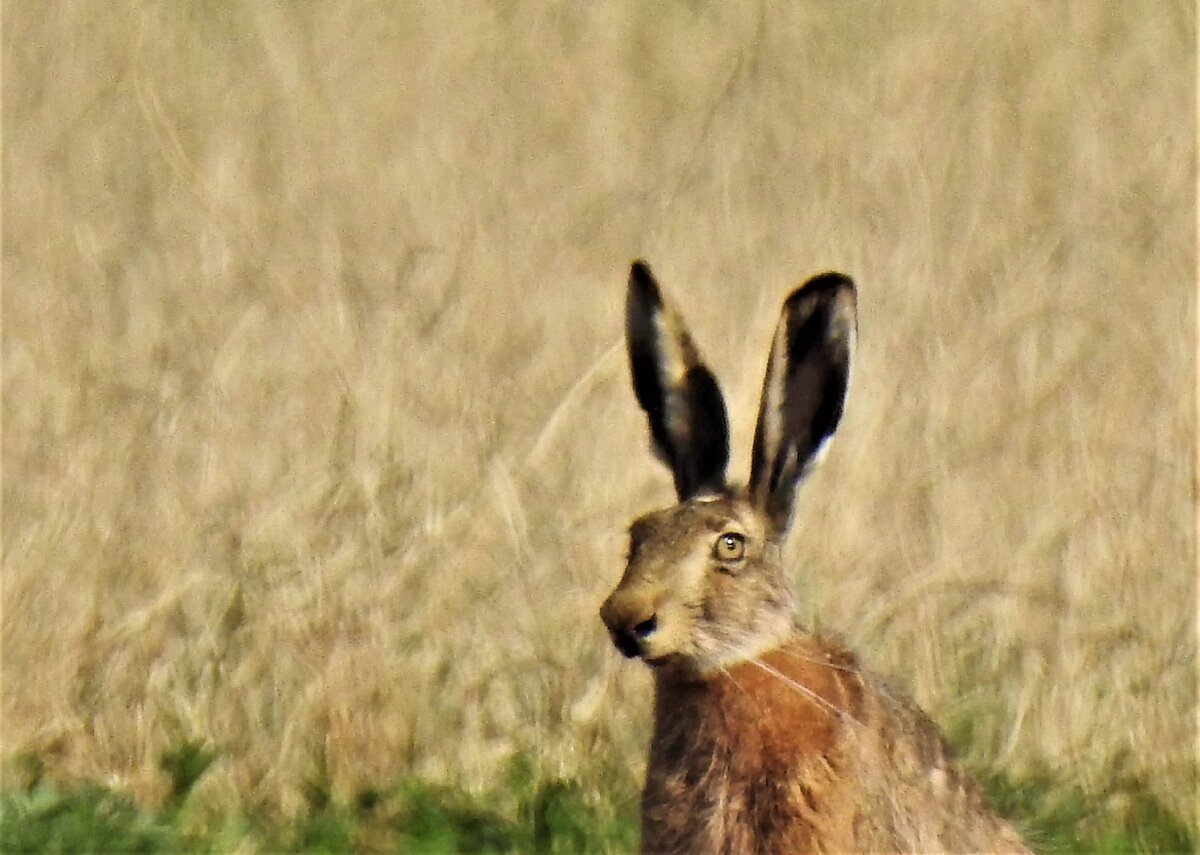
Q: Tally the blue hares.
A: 0